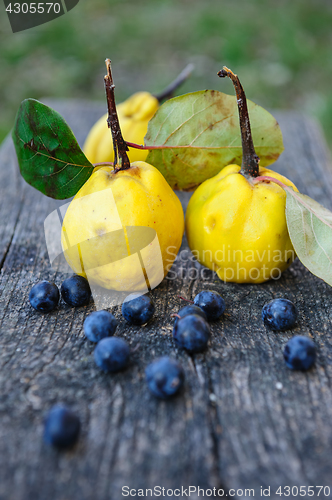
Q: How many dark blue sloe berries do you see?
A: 12